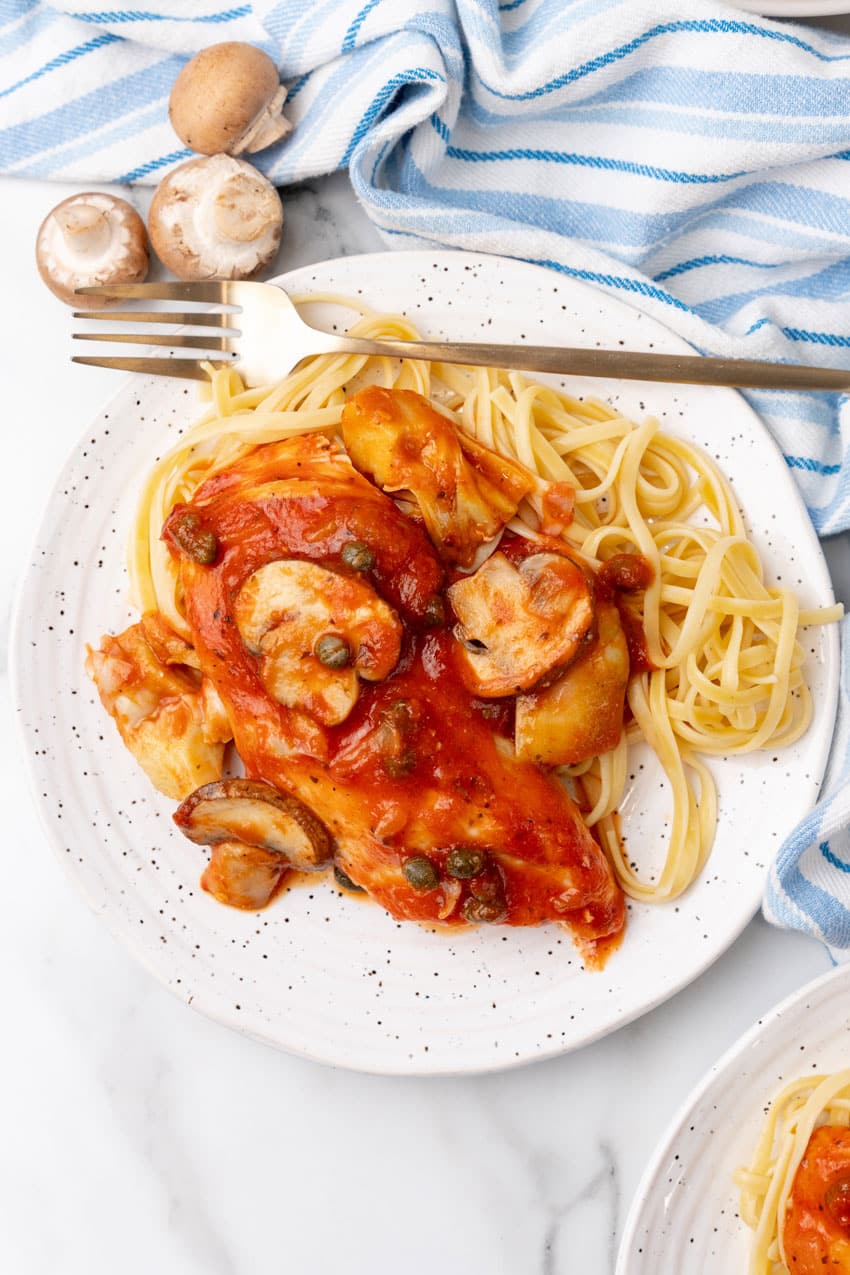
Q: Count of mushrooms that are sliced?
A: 3